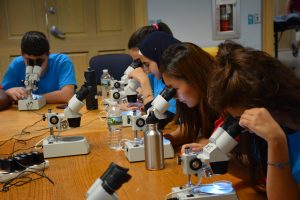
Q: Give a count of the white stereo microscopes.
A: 7